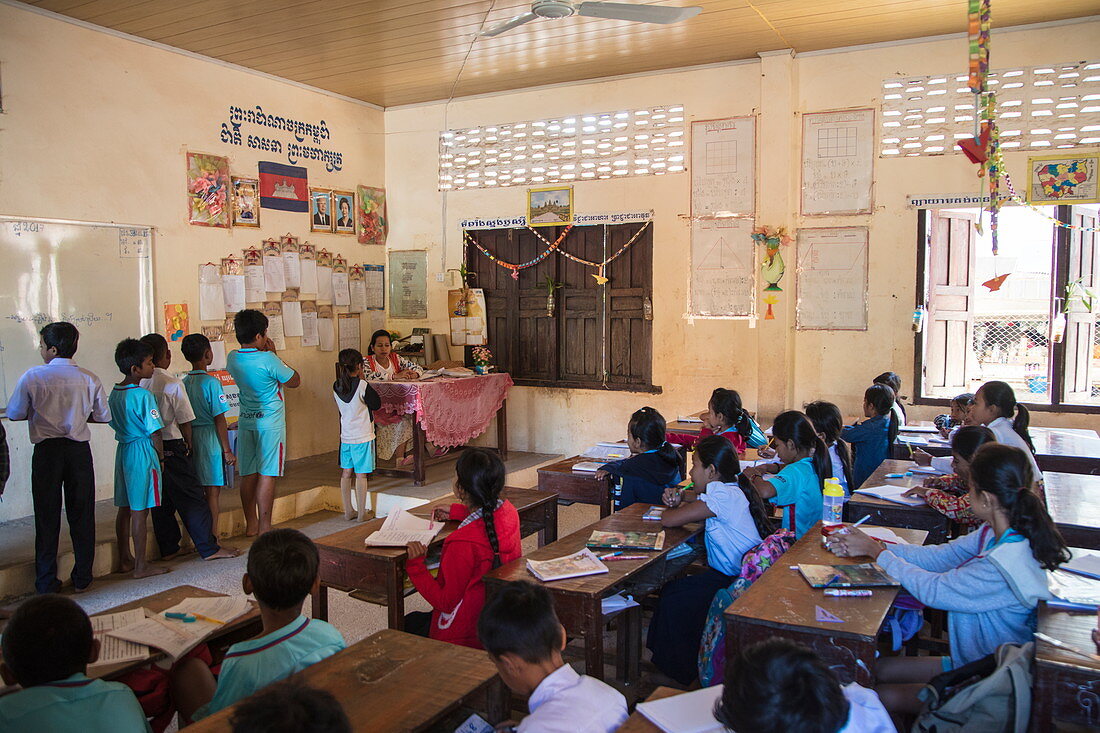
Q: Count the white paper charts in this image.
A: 4